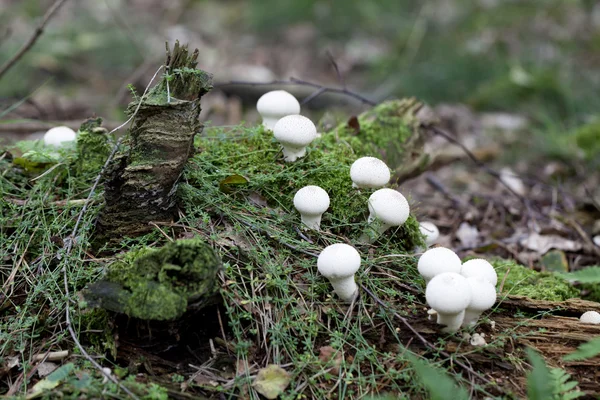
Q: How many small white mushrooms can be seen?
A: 13